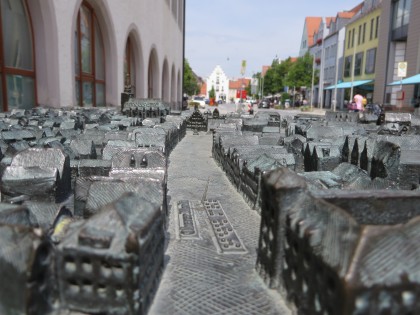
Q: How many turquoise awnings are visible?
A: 2